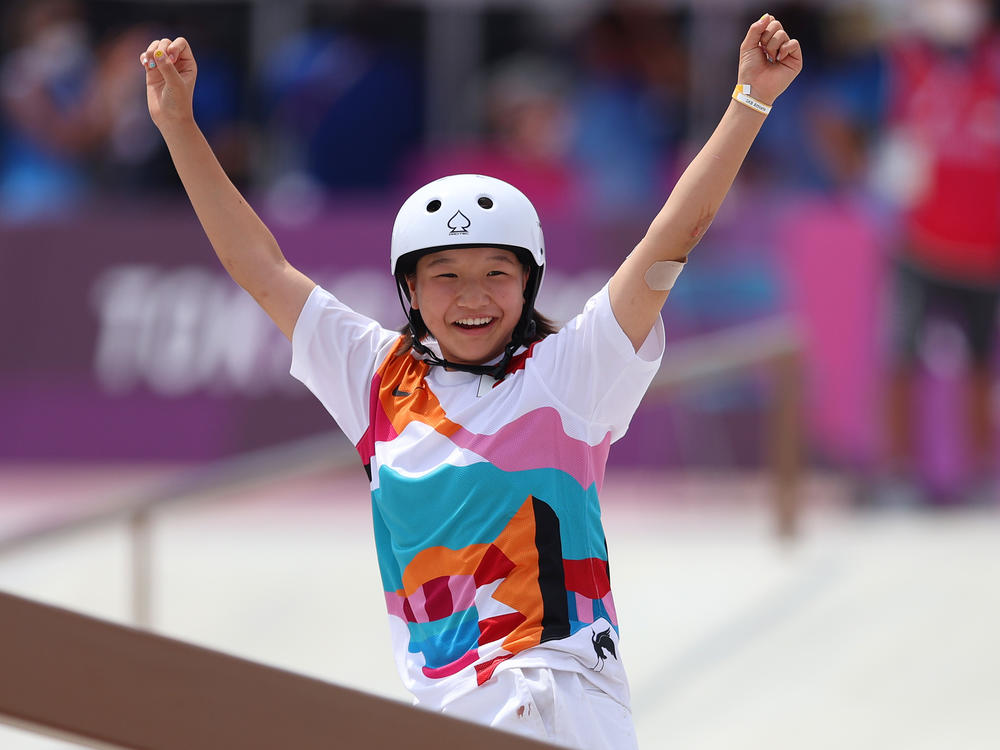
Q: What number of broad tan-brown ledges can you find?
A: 1